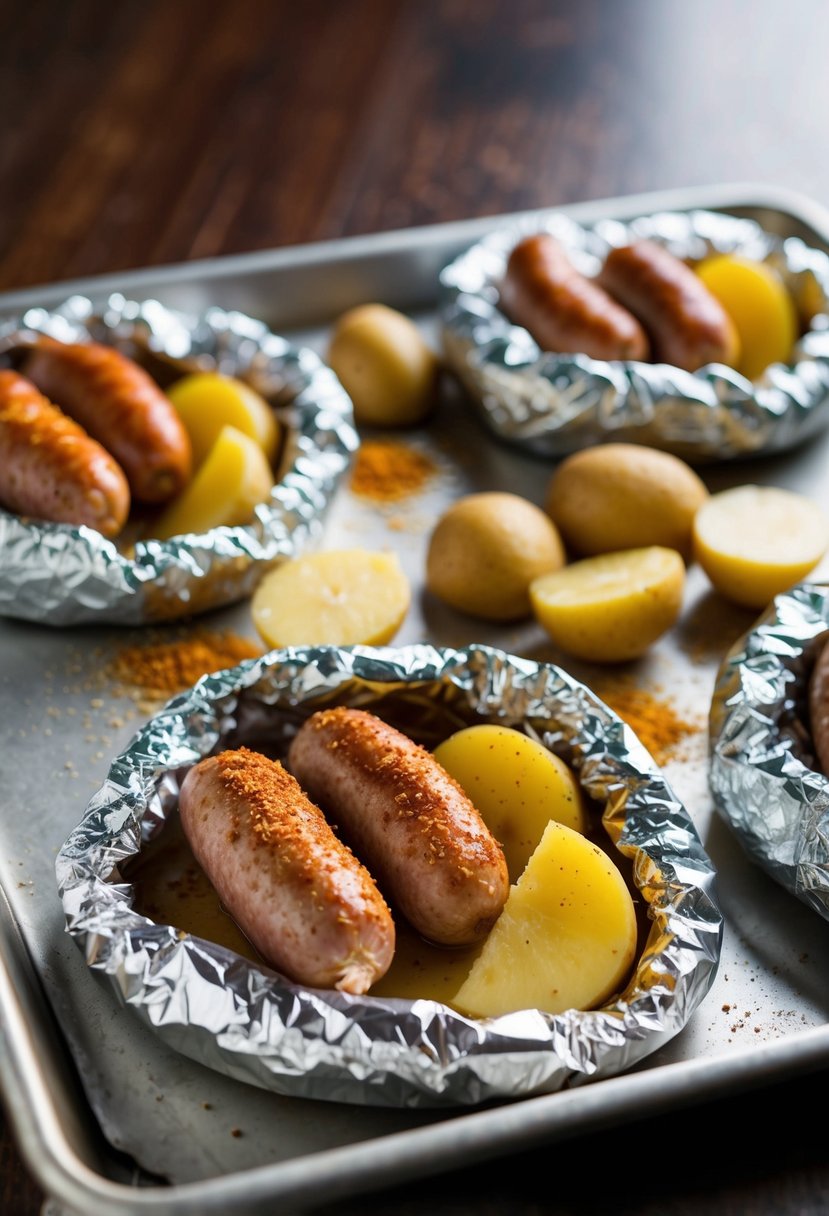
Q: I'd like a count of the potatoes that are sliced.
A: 8